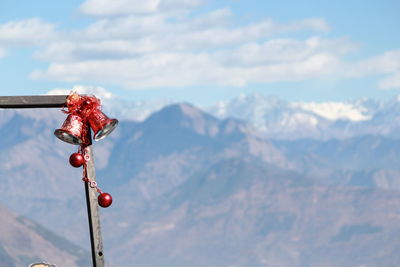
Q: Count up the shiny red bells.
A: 2